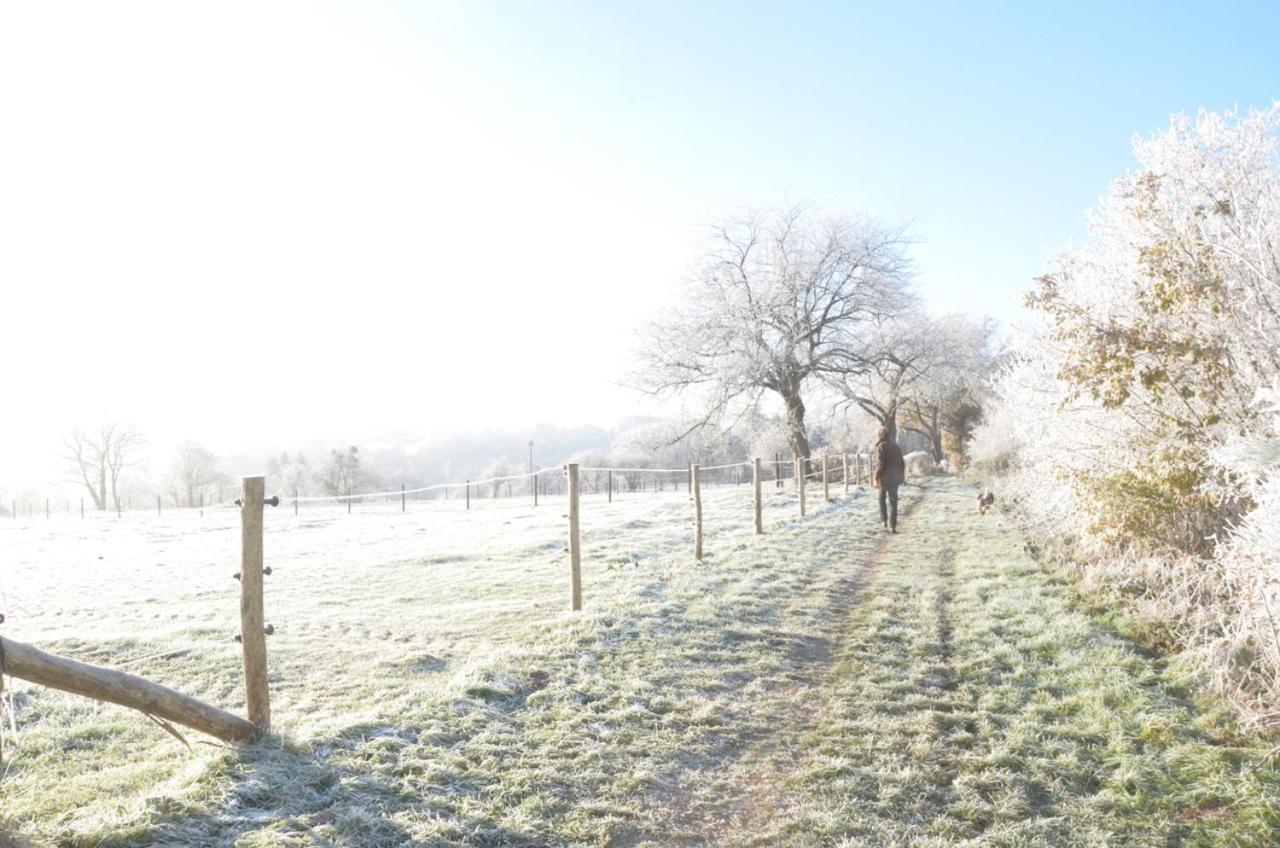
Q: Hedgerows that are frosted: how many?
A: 1